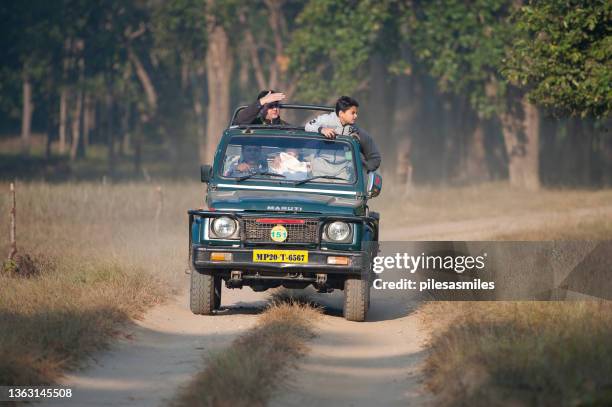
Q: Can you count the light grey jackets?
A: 1